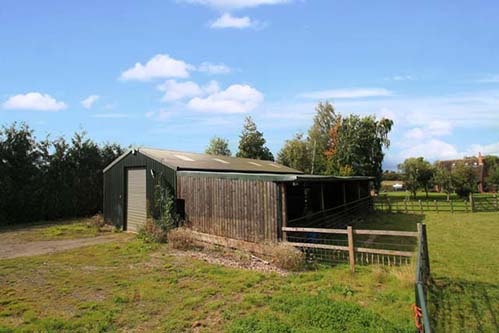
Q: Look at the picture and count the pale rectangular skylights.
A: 4